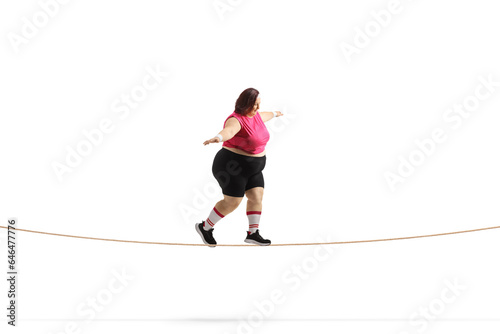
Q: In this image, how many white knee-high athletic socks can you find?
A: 2